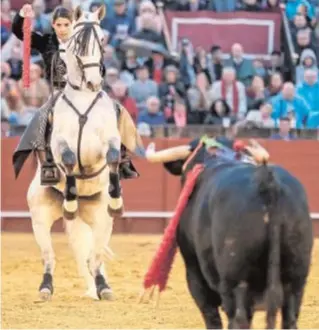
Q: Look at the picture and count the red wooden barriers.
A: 1